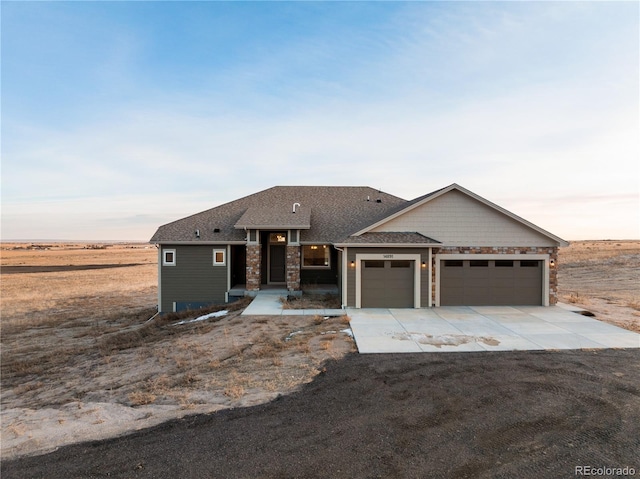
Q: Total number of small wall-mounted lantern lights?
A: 3